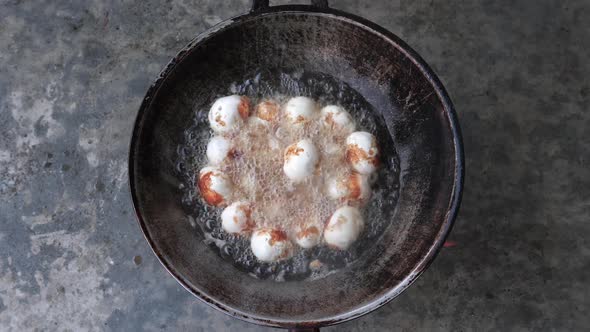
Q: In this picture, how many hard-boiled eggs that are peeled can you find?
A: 13